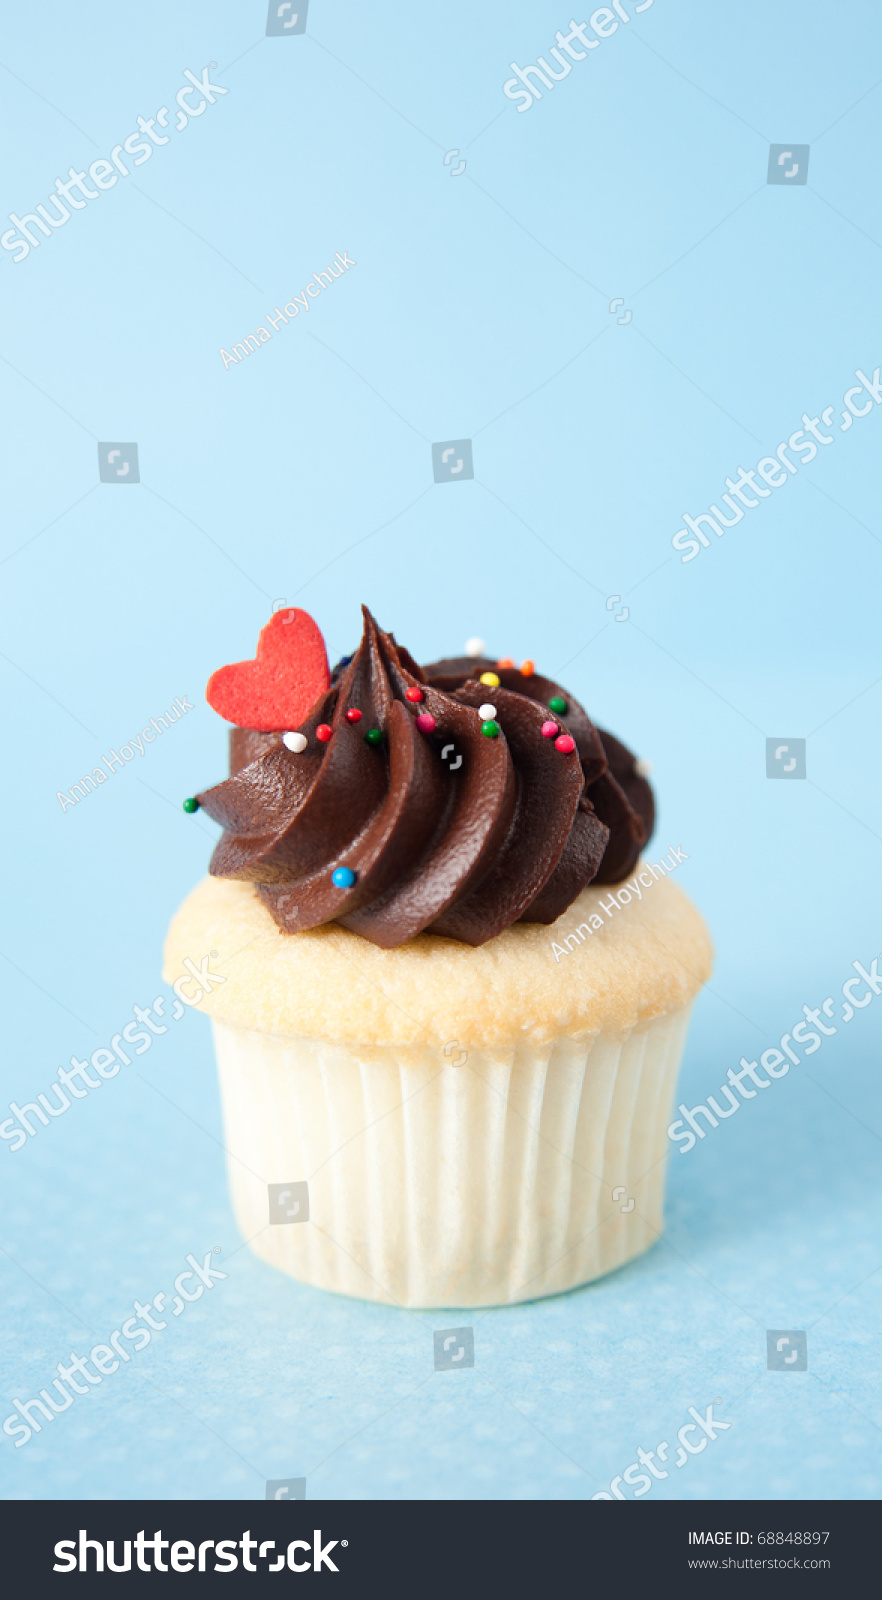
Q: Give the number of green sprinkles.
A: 4